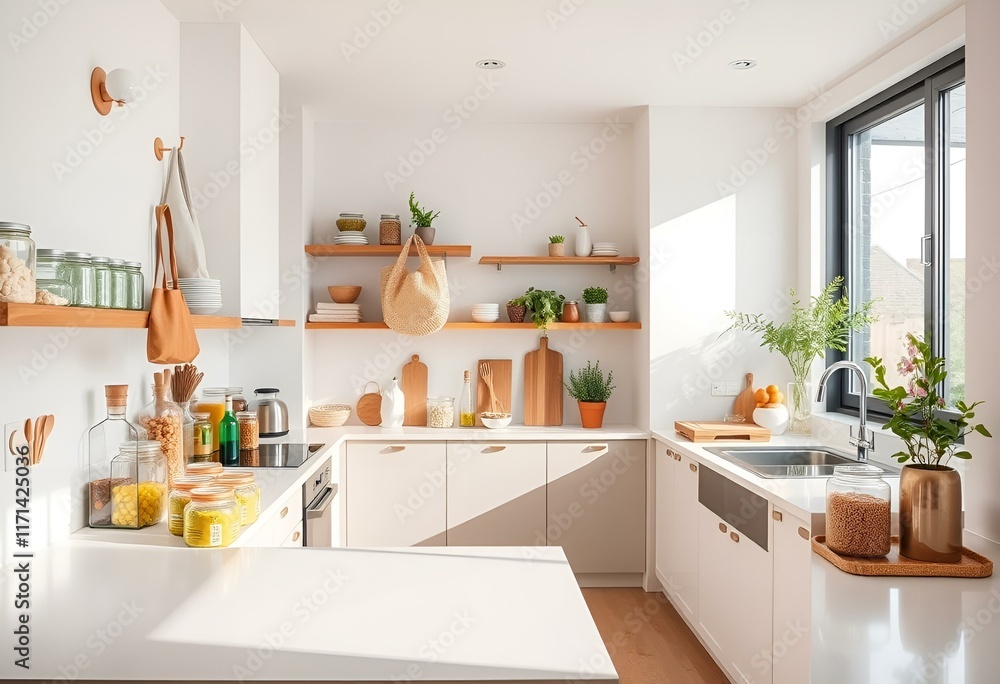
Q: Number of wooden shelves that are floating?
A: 4